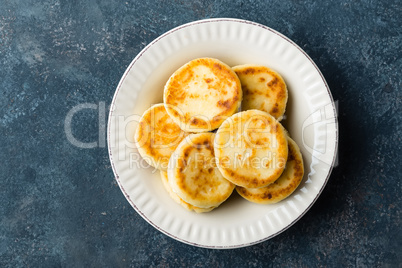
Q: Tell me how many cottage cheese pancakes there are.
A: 7